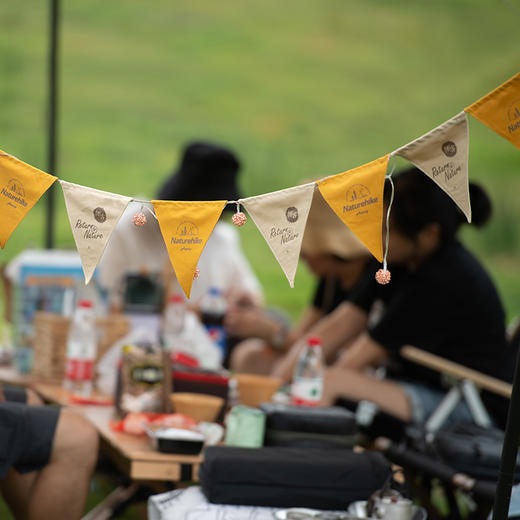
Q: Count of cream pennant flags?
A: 3